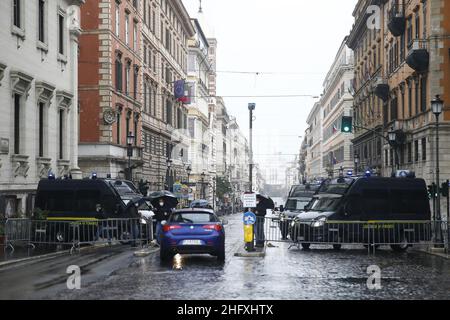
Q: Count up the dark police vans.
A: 3